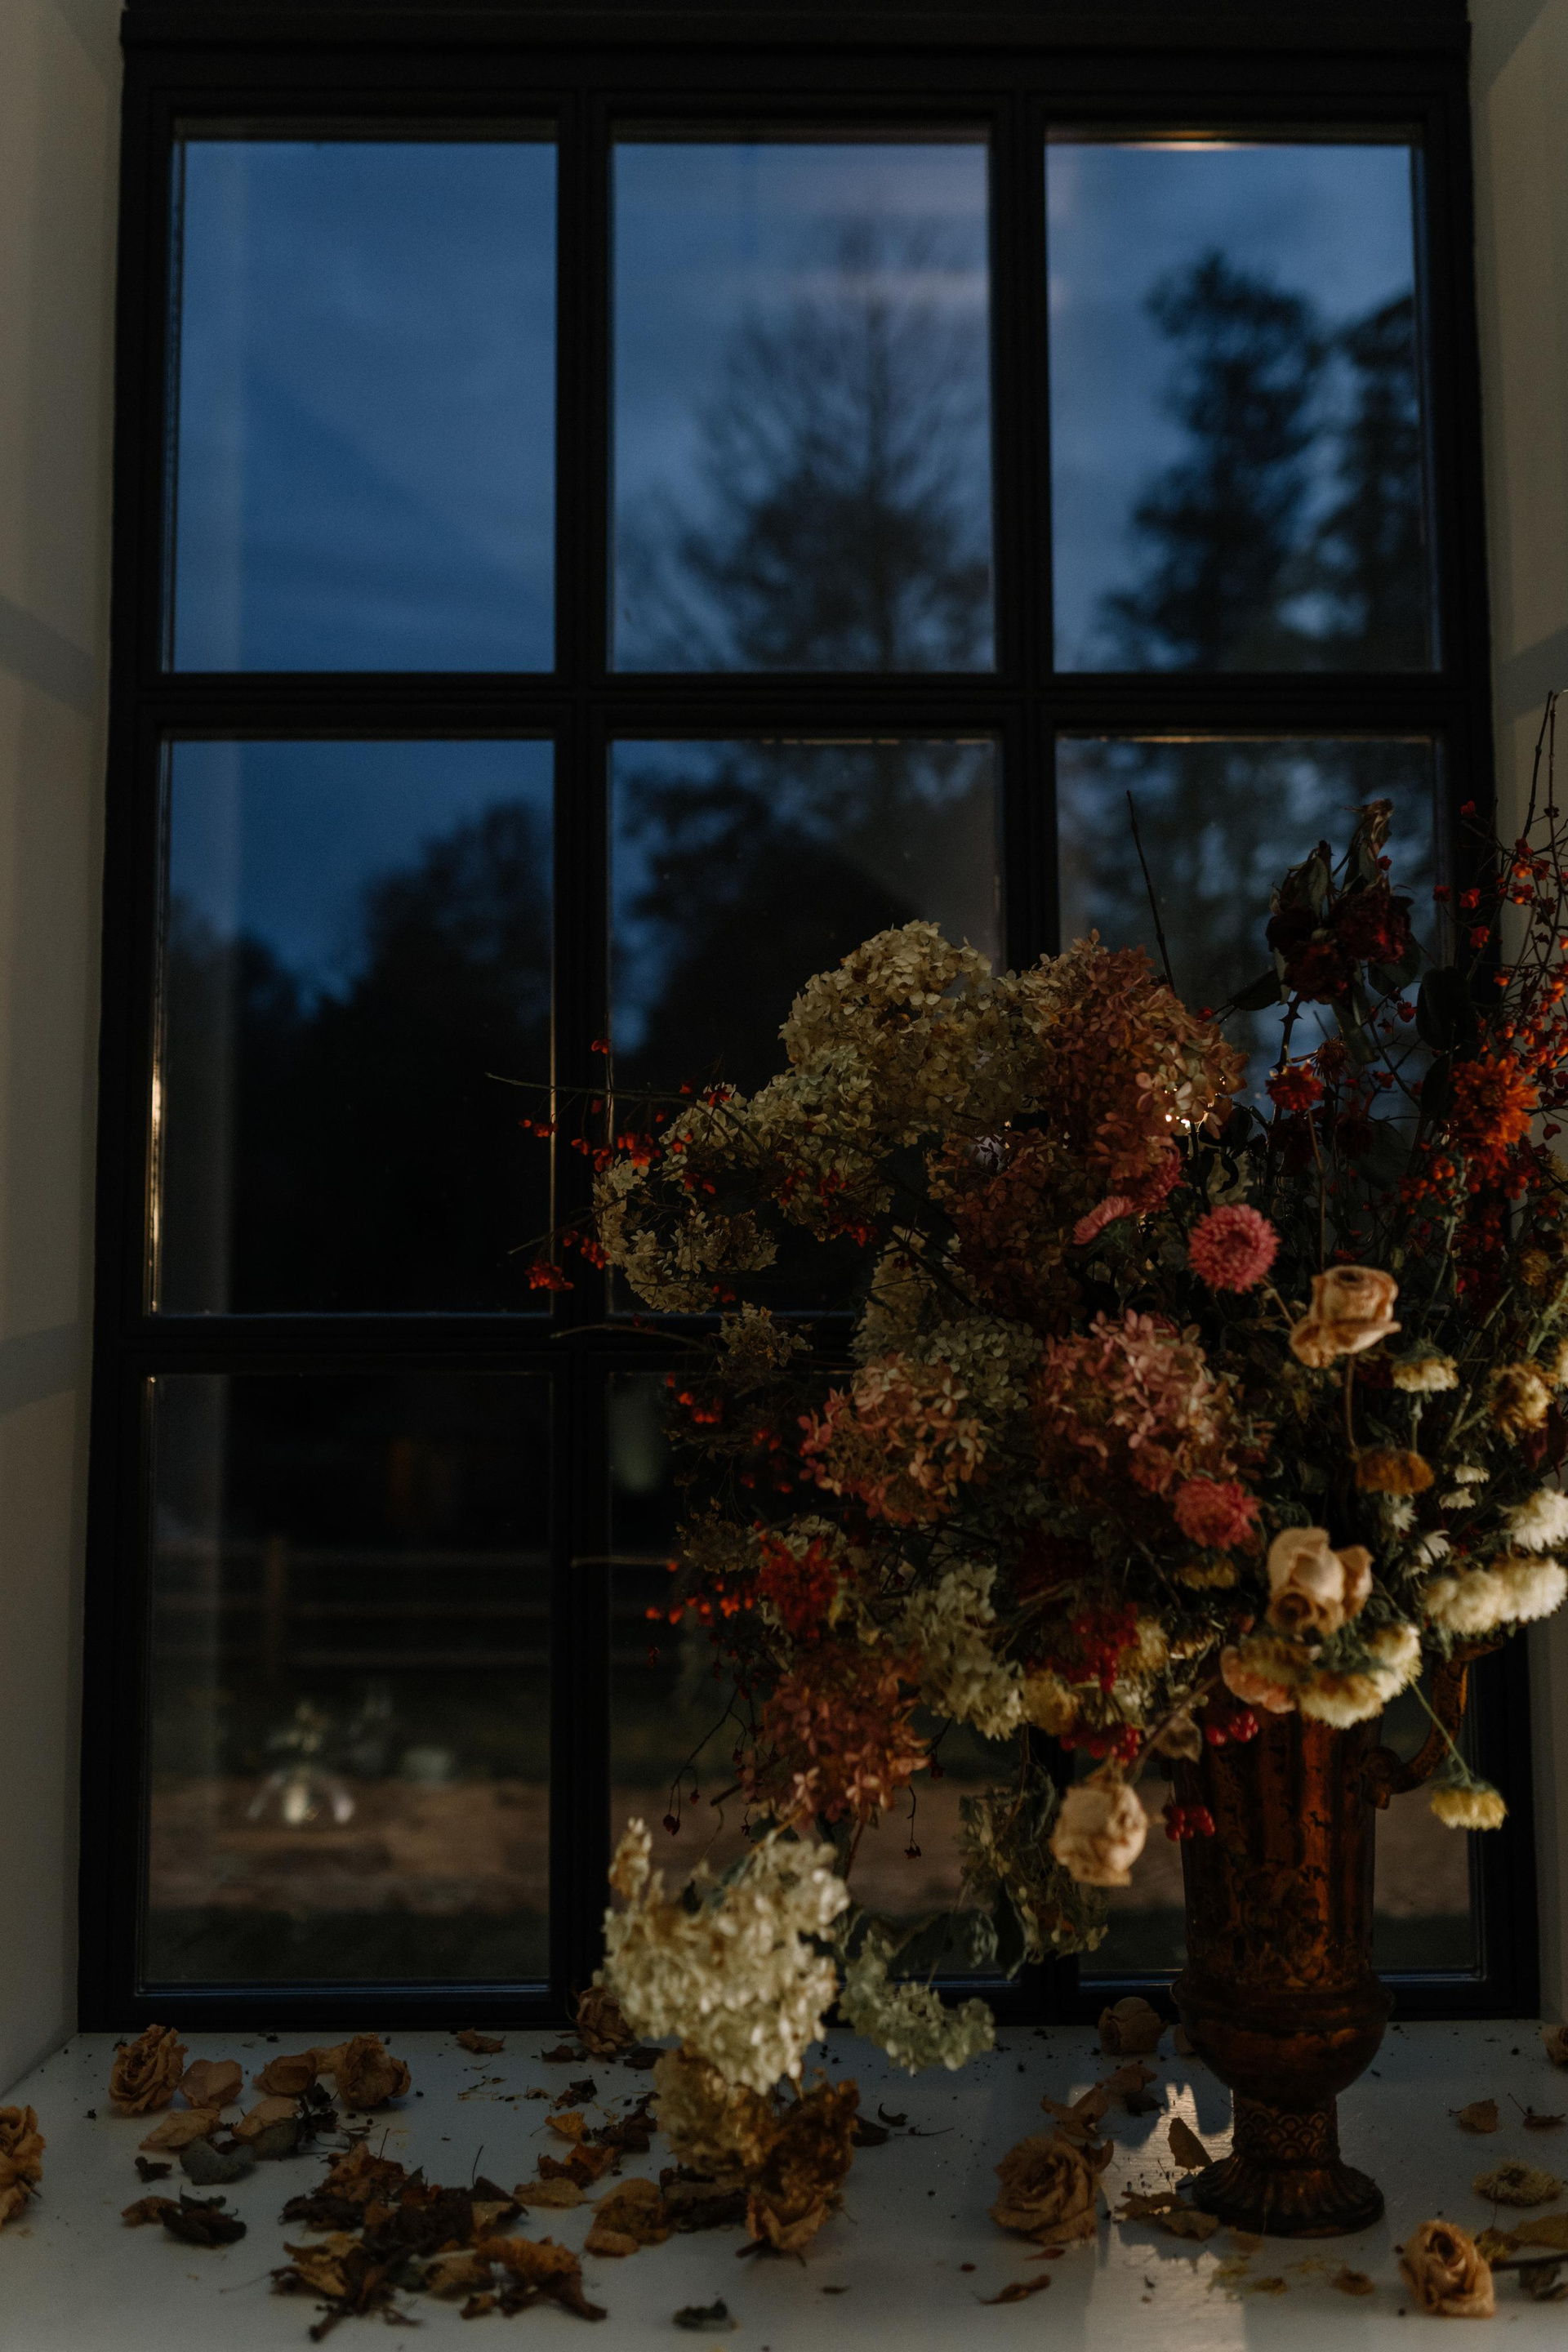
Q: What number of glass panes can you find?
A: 9